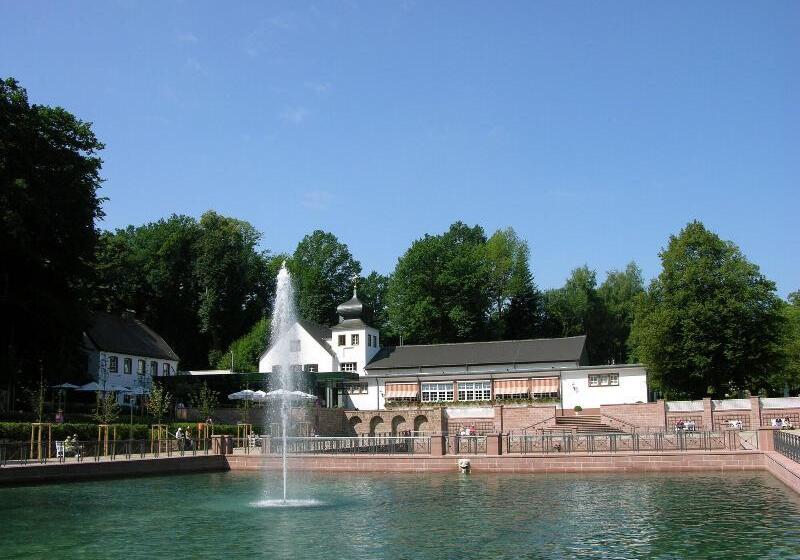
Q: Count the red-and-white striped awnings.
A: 3